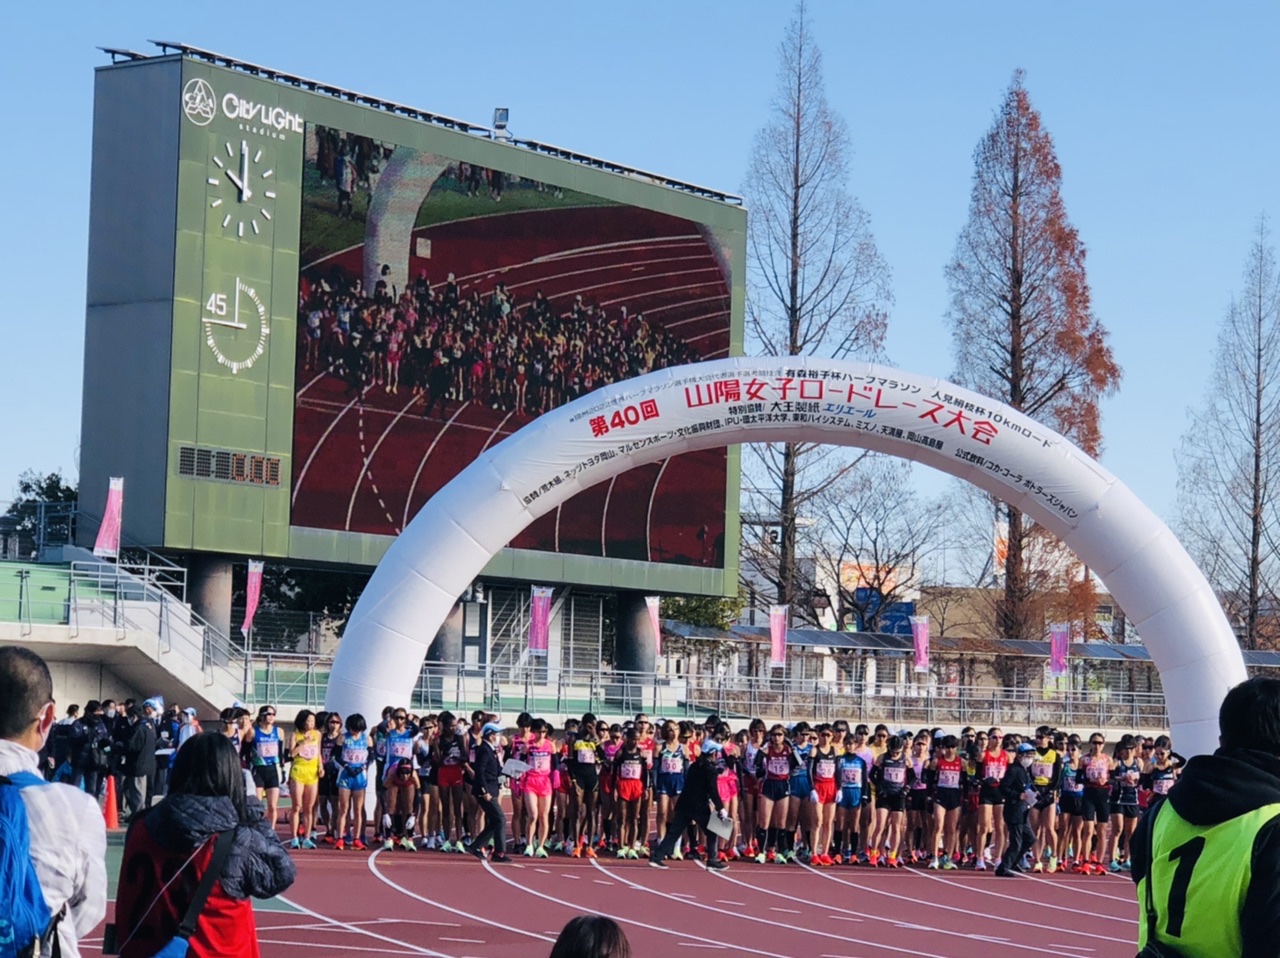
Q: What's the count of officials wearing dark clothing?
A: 3